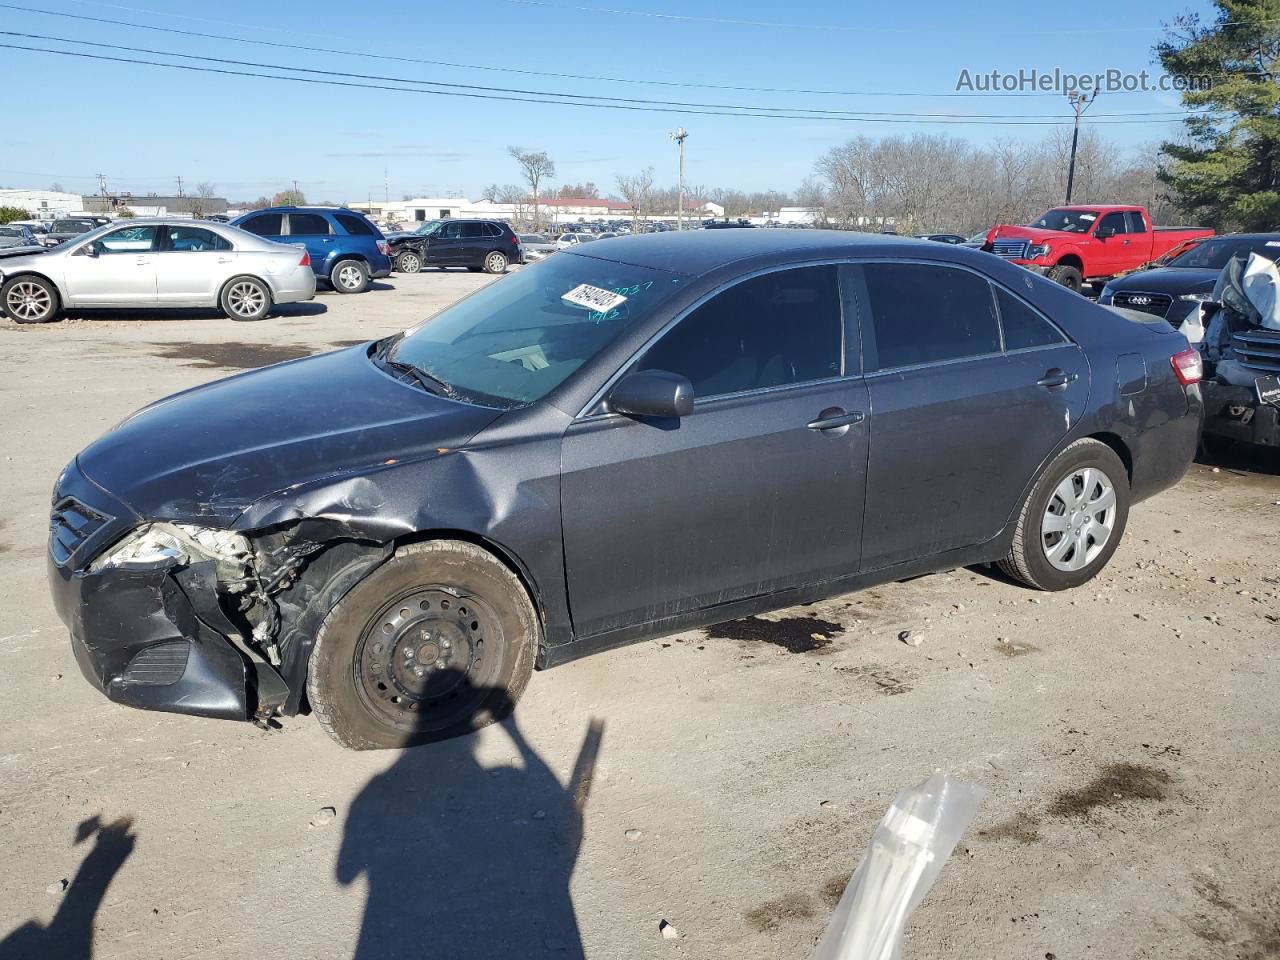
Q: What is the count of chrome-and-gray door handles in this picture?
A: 2